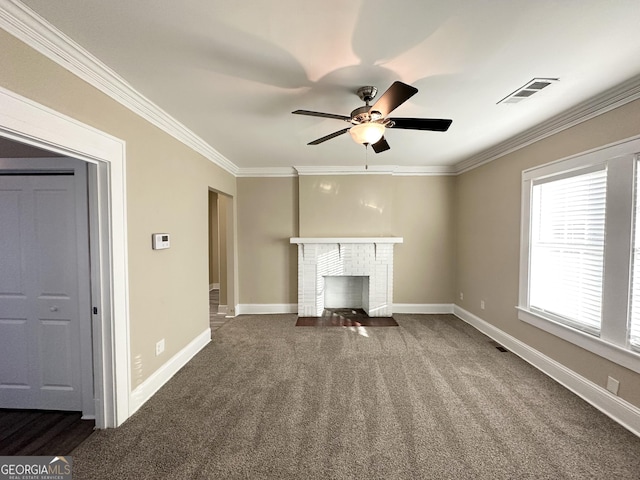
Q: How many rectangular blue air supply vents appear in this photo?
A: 0